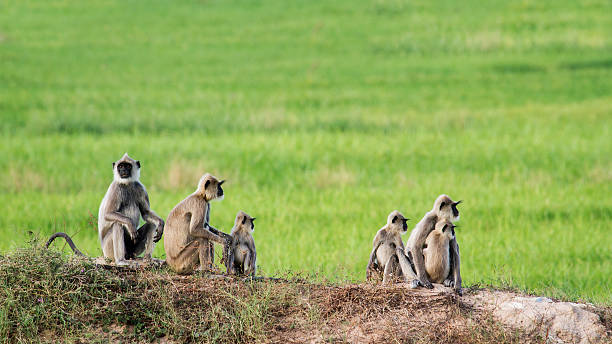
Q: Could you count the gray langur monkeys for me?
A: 6